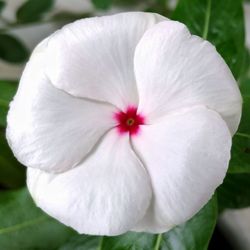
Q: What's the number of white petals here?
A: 5